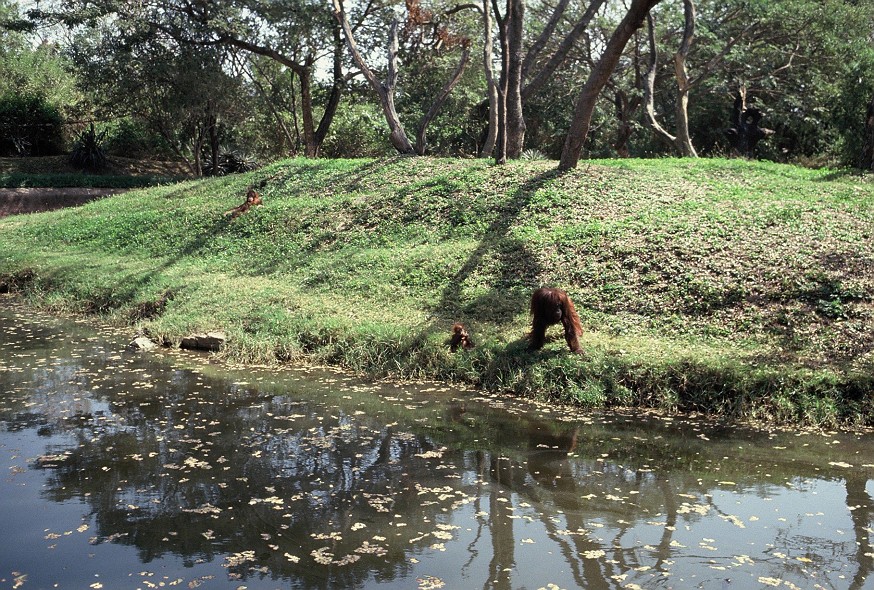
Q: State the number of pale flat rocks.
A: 2